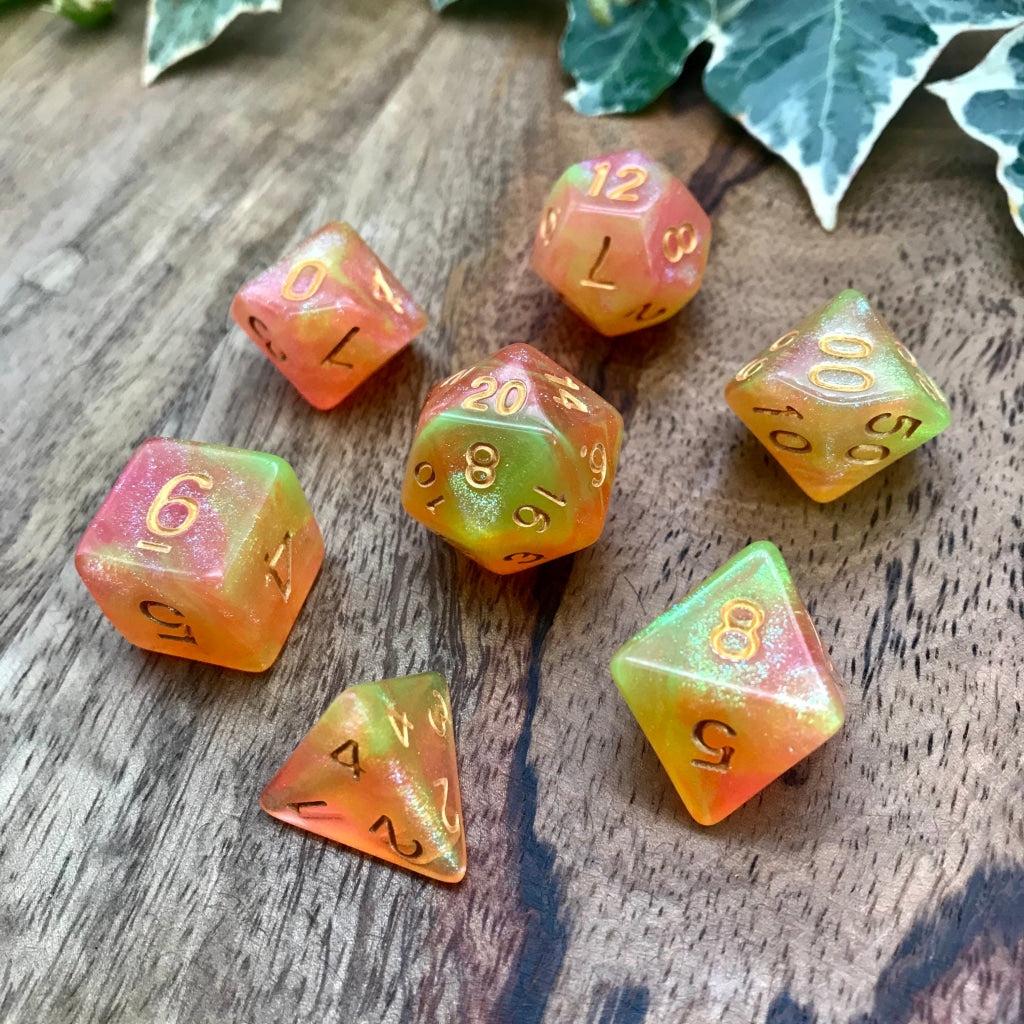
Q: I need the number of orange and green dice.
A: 7